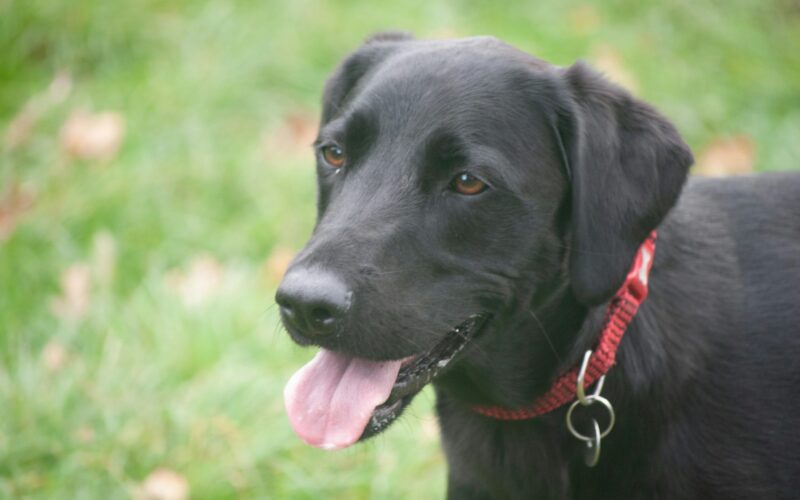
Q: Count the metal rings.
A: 3